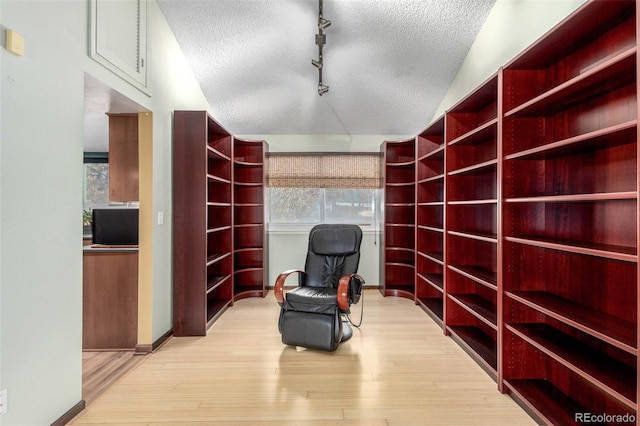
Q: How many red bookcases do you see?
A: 6